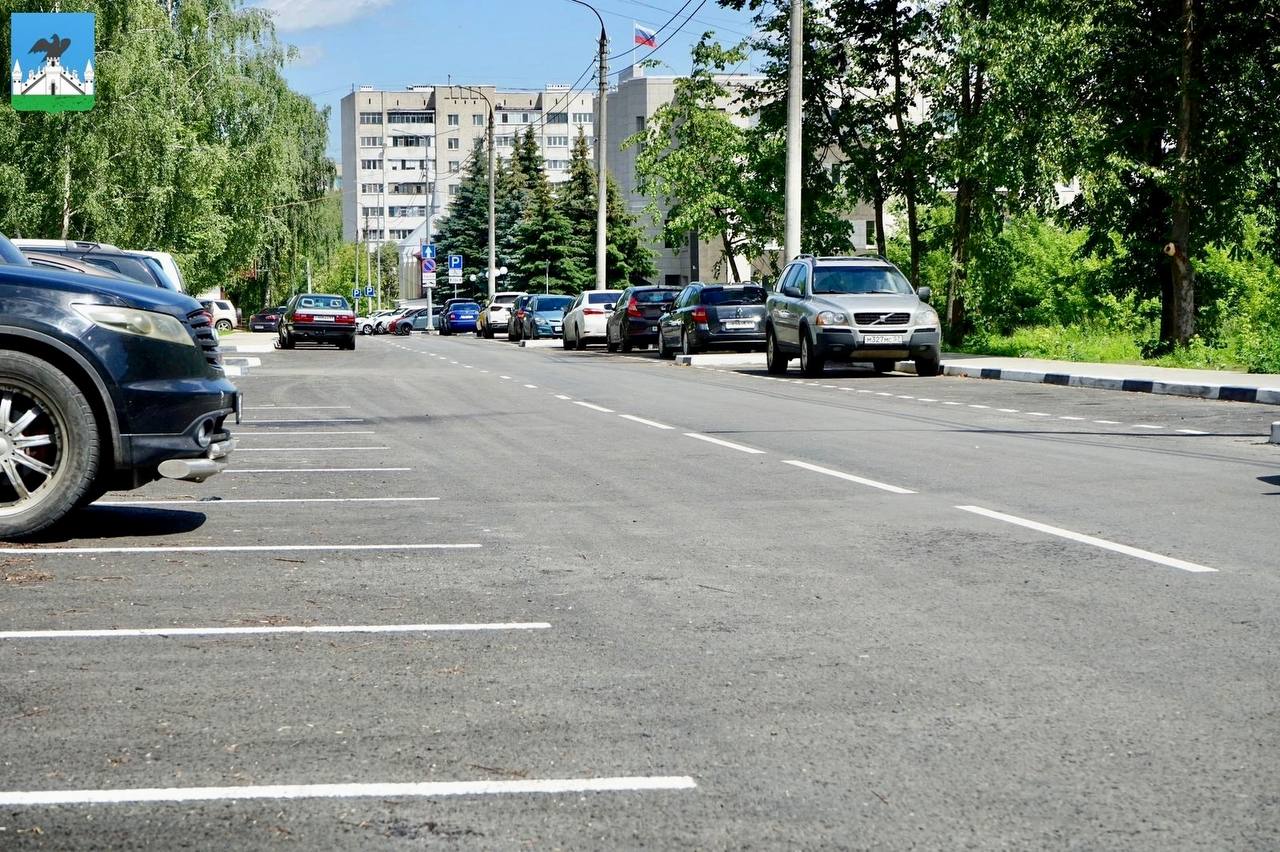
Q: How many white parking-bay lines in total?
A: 9